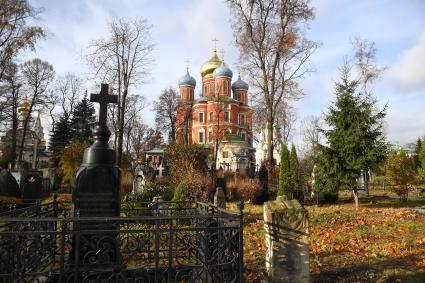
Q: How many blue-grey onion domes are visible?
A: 3